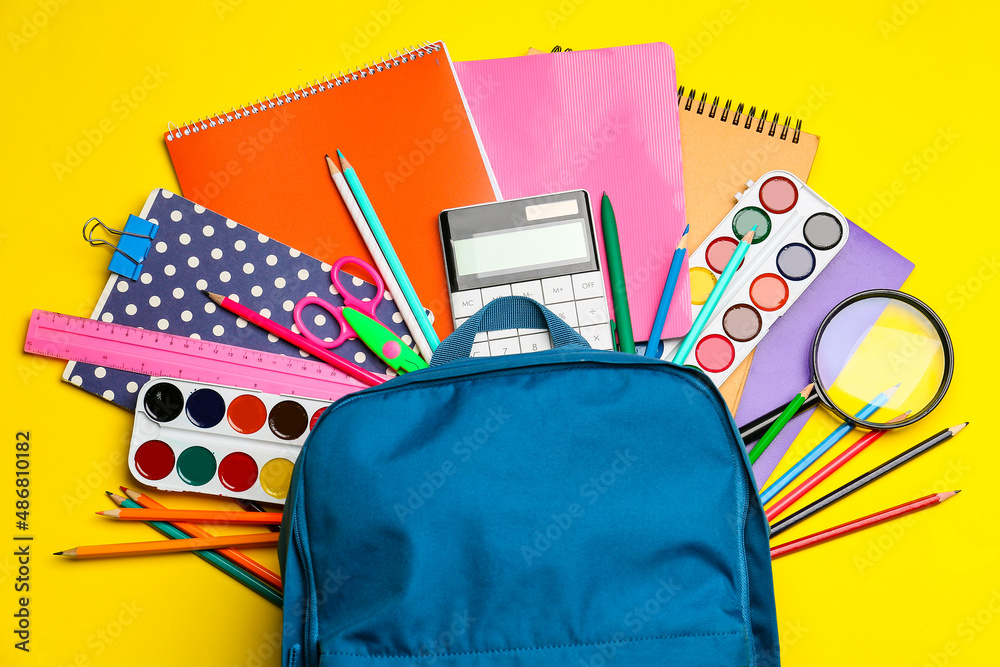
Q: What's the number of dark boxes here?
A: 0